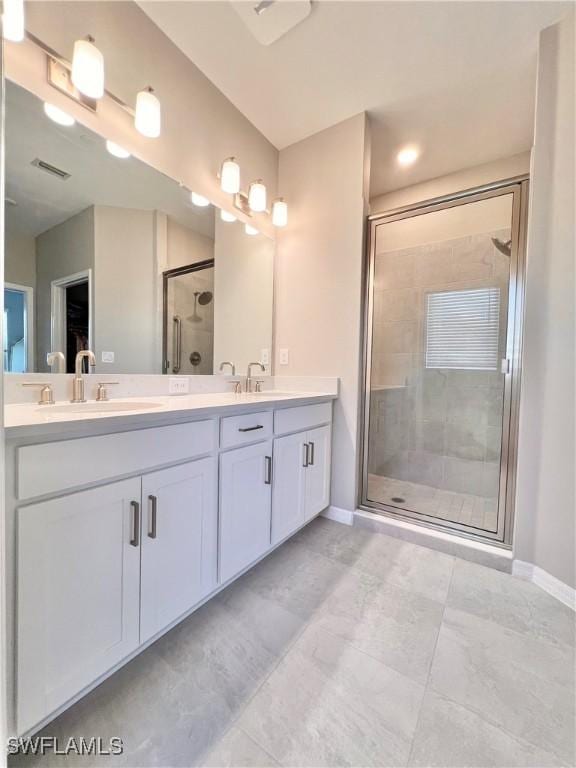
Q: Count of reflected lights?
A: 5